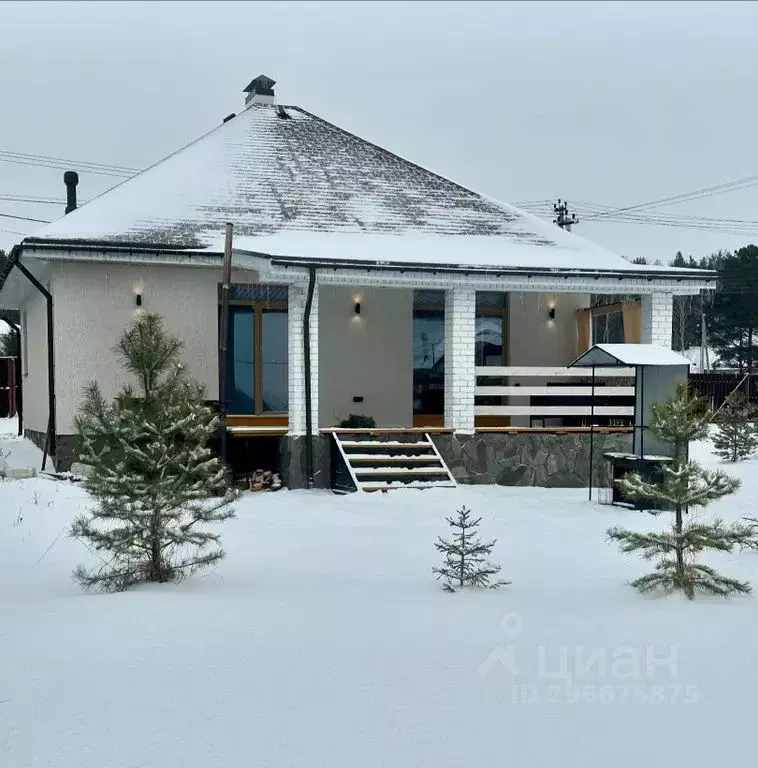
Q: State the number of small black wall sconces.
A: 3